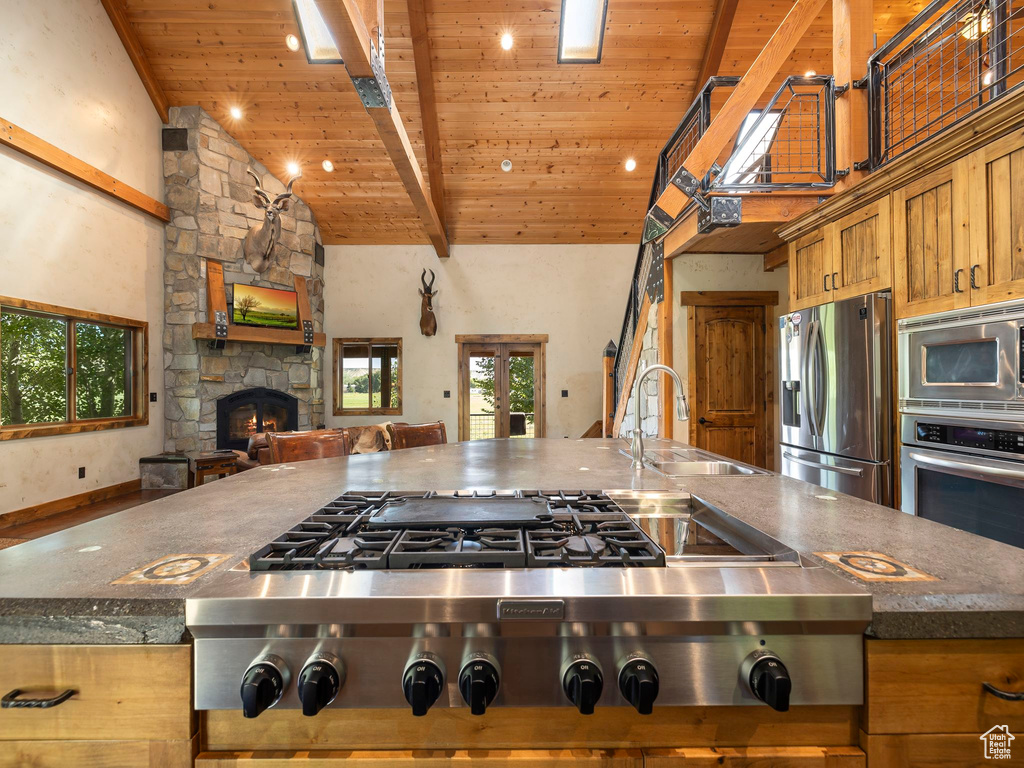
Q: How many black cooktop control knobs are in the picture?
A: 7